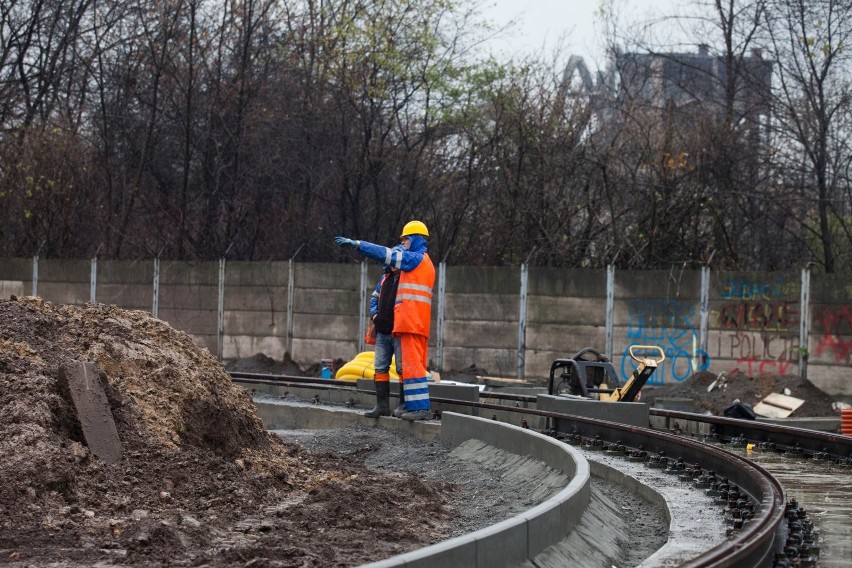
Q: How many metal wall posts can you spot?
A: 11